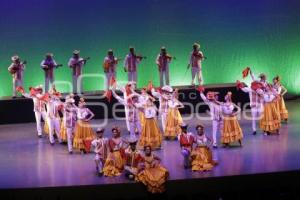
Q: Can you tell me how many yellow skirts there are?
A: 12